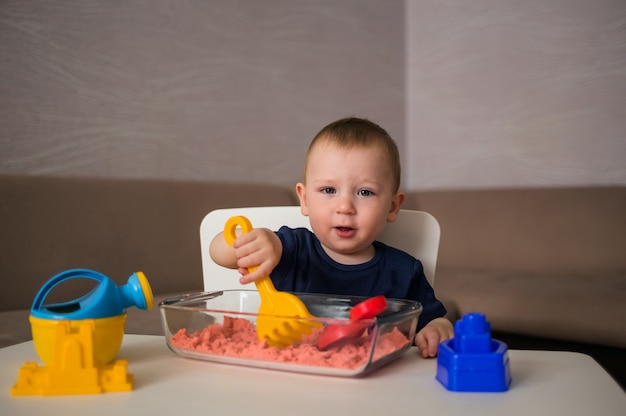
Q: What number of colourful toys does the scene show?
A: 5